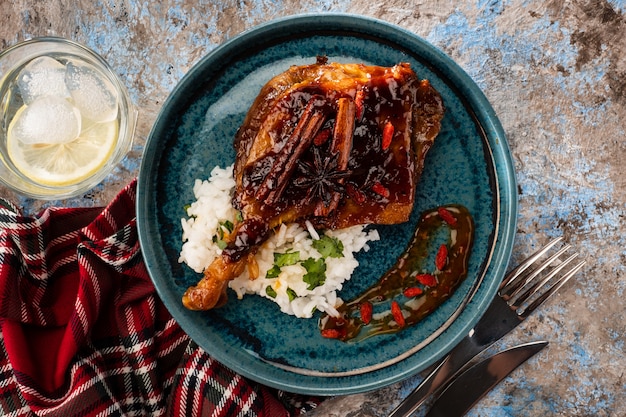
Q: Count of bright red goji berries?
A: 12